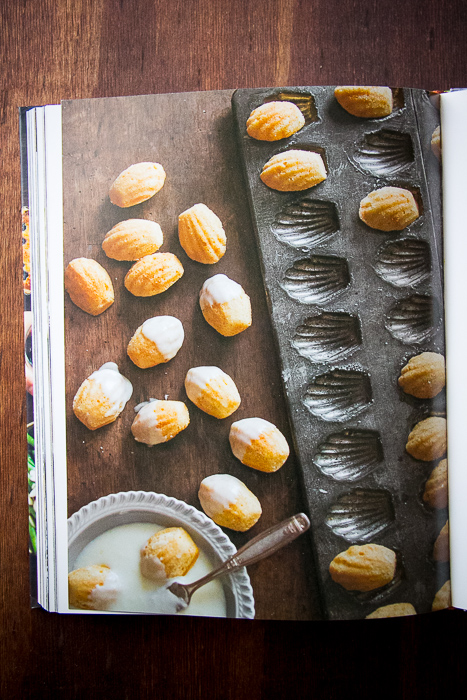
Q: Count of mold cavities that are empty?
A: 9